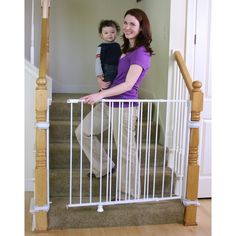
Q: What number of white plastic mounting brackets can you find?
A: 4